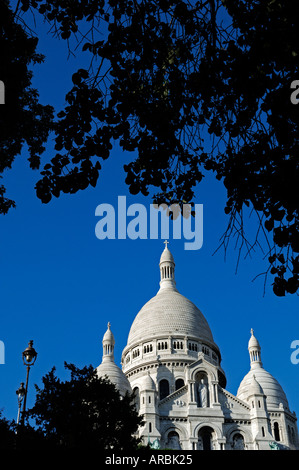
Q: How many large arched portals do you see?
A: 3